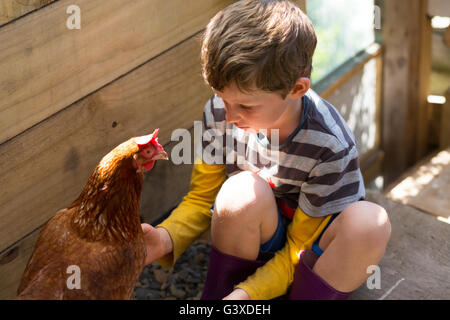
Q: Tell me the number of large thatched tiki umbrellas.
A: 0